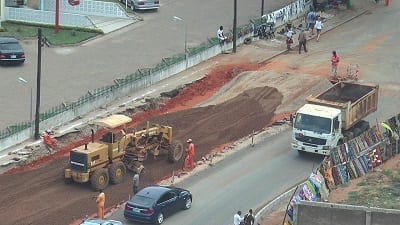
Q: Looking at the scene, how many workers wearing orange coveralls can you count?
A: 3